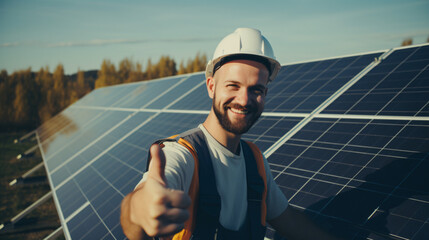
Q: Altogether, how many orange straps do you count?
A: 2